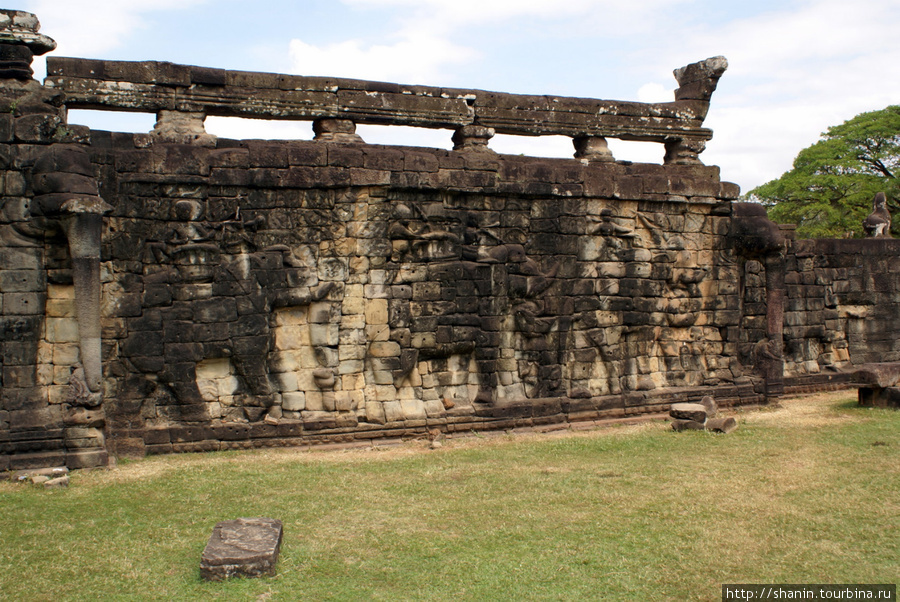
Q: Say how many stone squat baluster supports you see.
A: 5